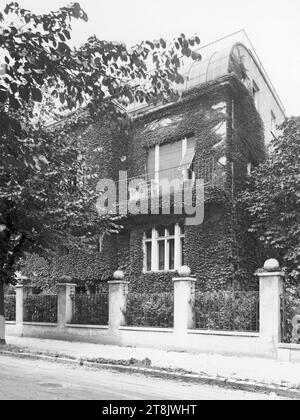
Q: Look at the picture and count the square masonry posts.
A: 5